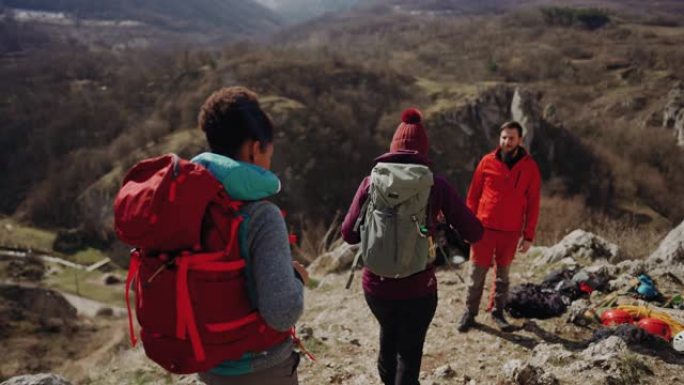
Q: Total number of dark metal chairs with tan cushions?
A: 0